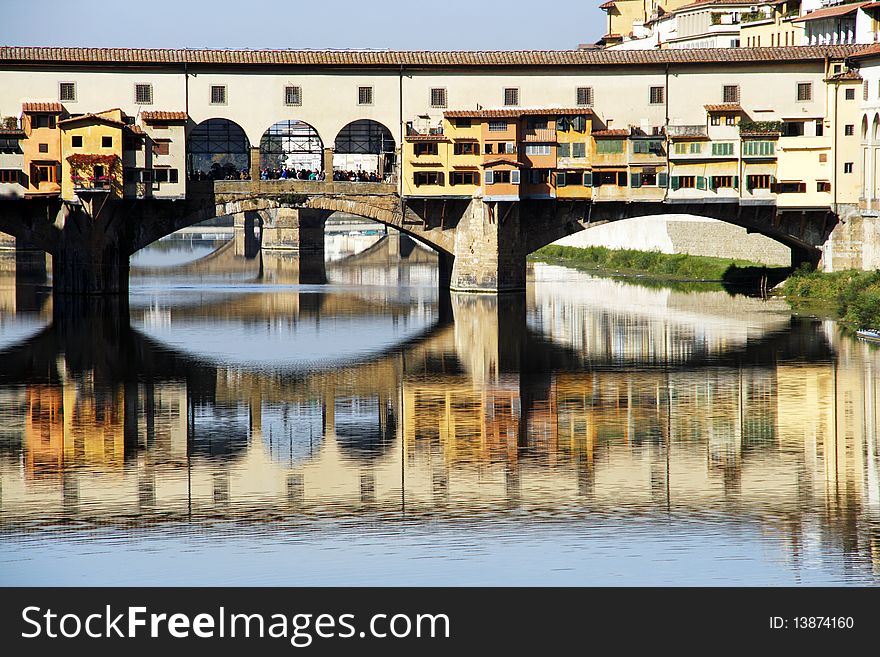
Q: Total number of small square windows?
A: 11